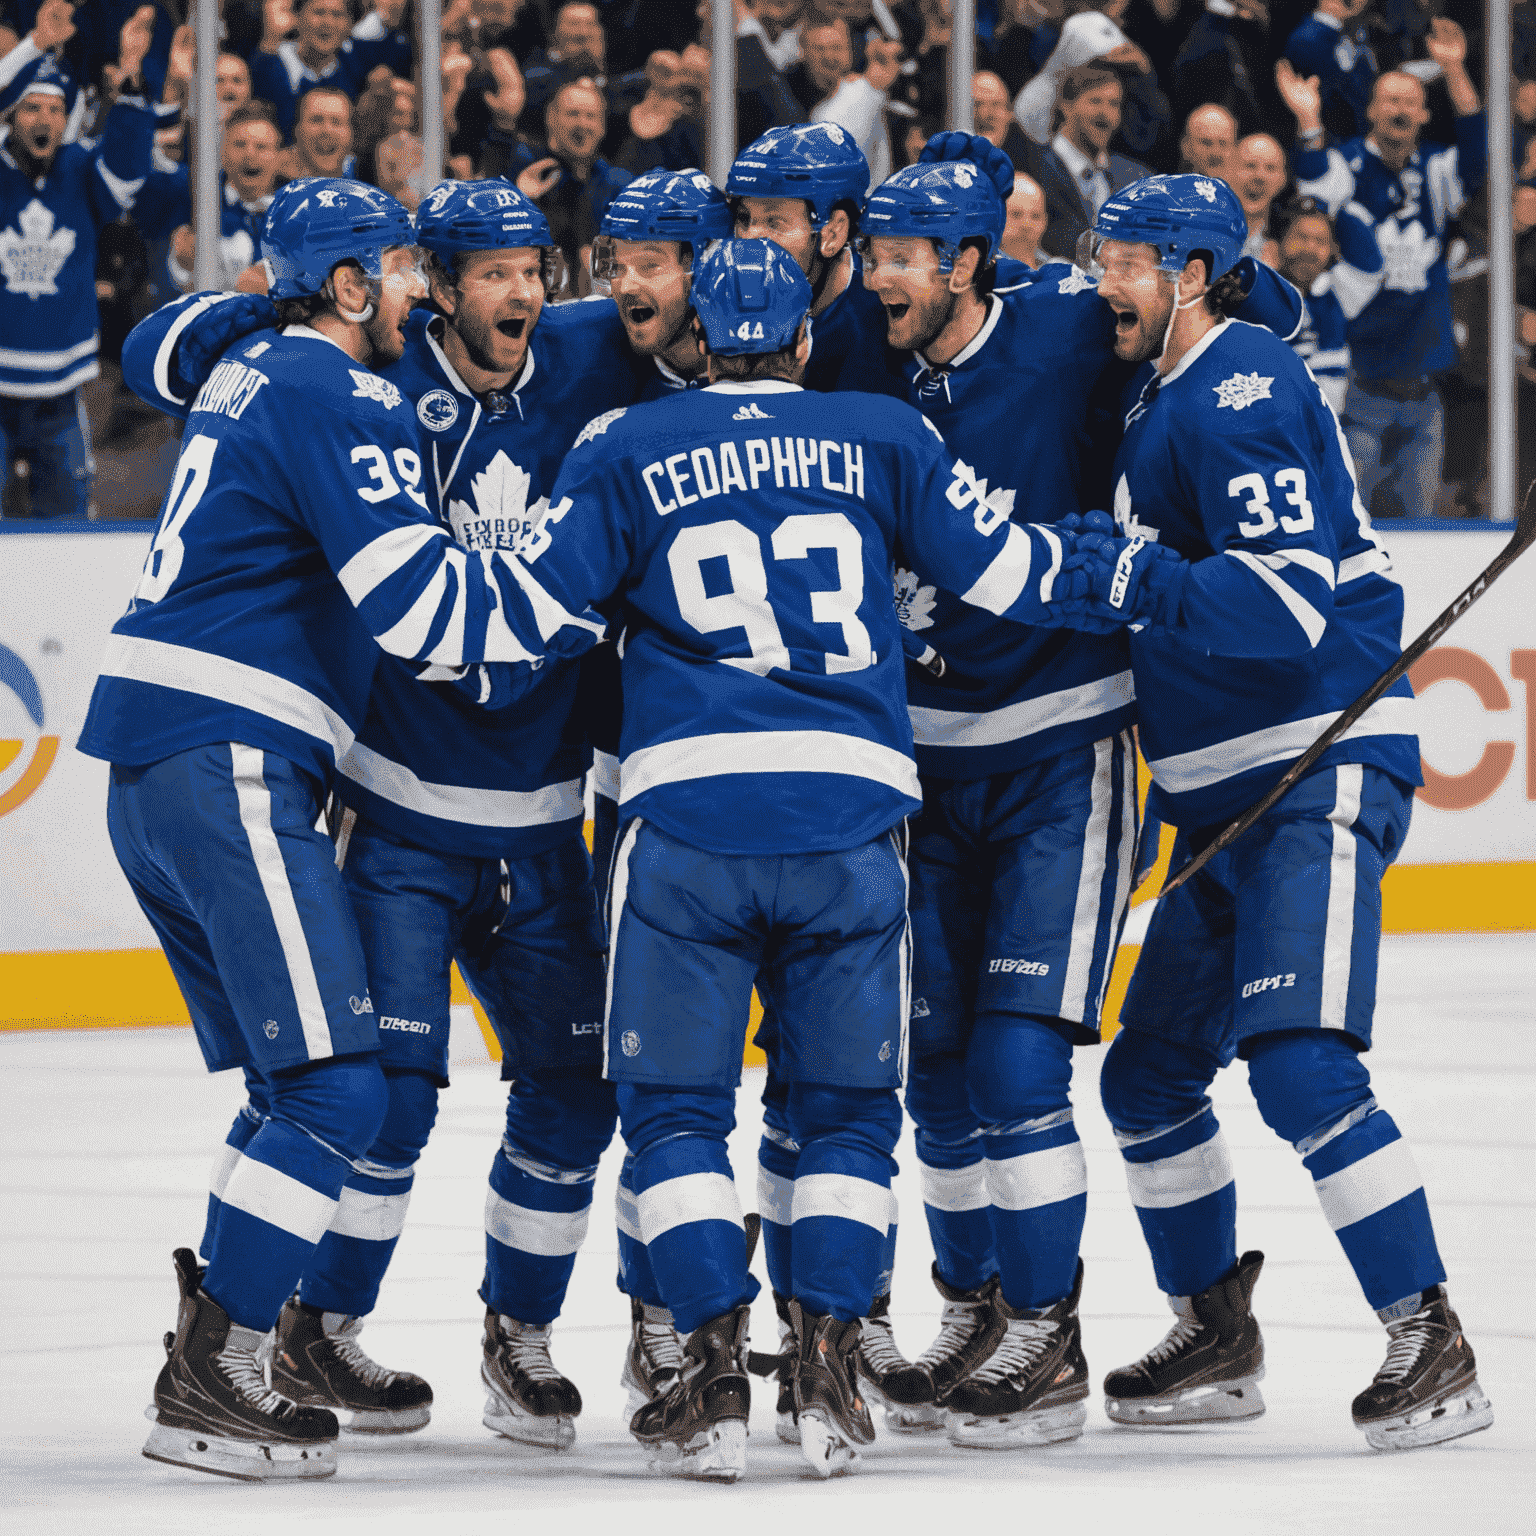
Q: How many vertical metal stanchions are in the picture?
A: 5